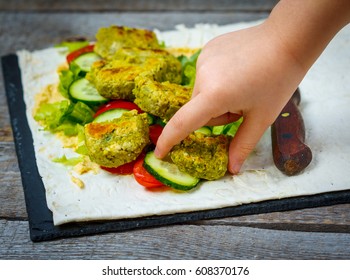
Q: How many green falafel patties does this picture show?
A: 6